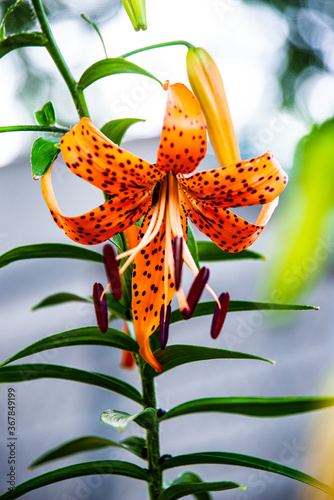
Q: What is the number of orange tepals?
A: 6